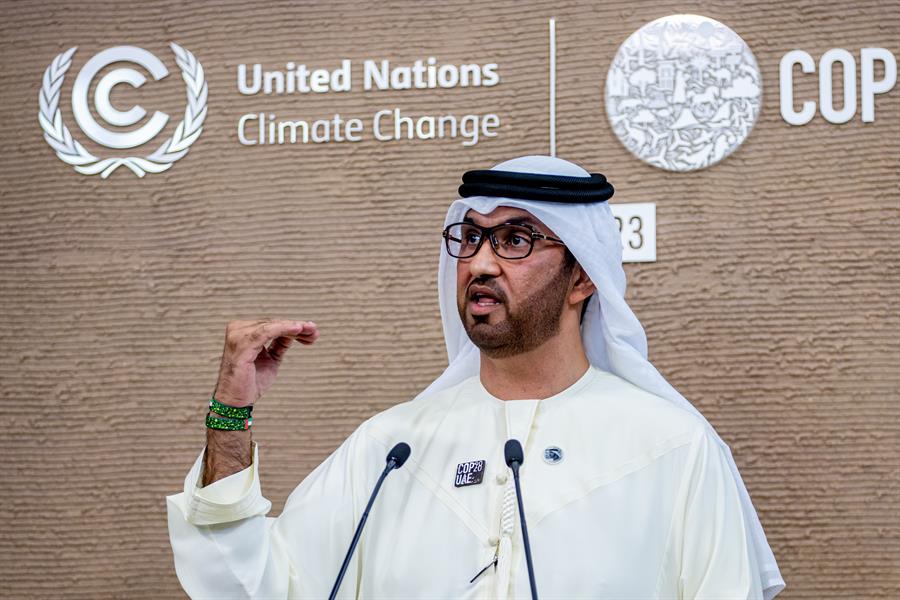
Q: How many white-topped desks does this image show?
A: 0